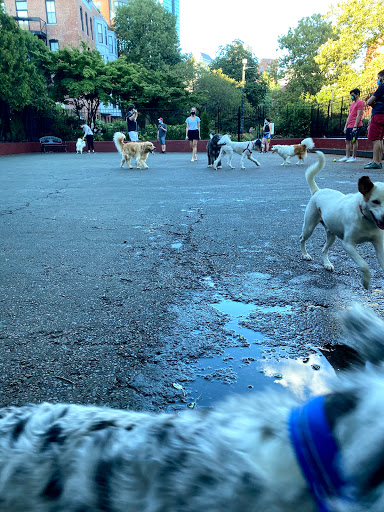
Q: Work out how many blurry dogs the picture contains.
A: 1